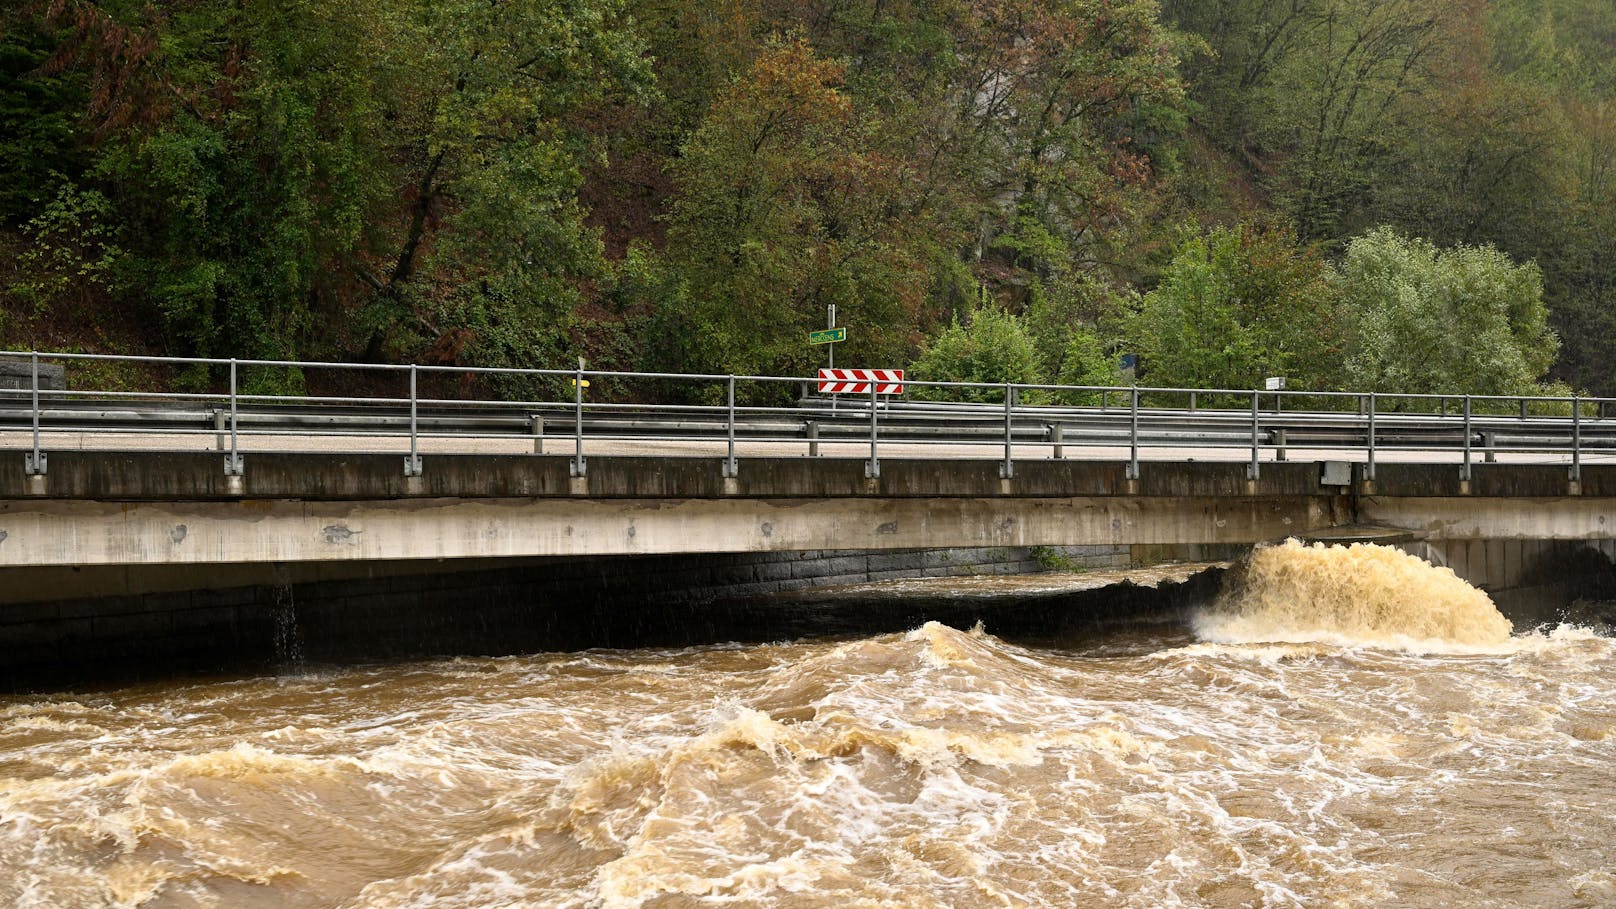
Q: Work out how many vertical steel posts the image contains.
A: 12